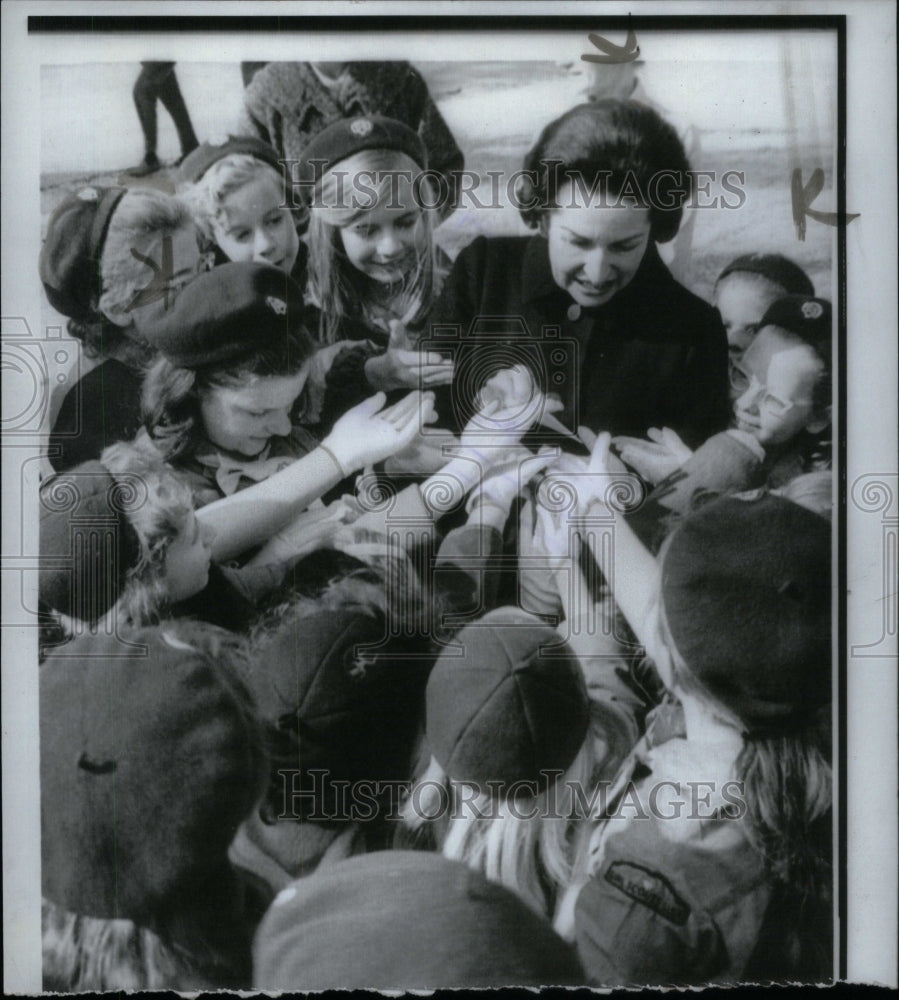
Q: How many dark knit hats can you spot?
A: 12